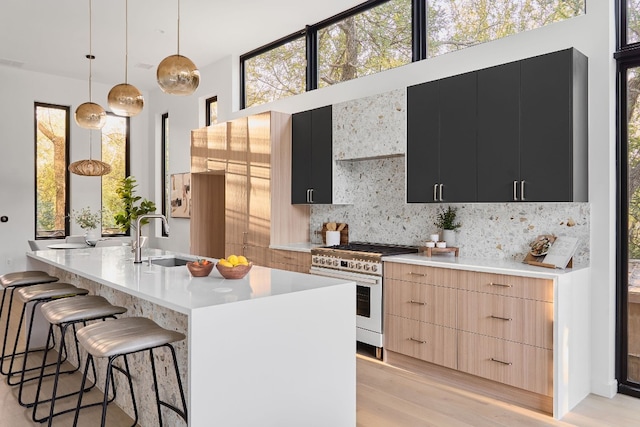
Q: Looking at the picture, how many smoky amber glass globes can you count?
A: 3